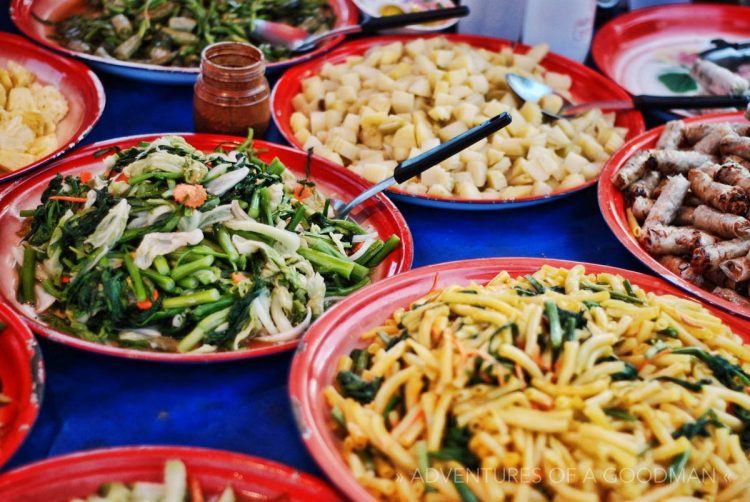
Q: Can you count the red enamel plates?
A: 9